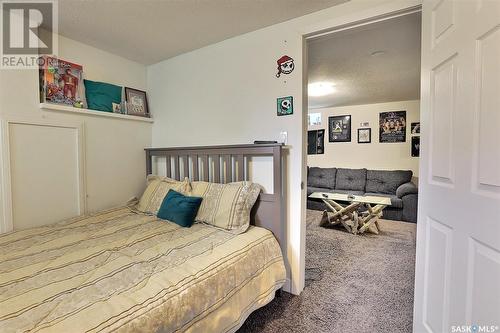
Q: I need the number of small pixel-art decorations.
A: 2